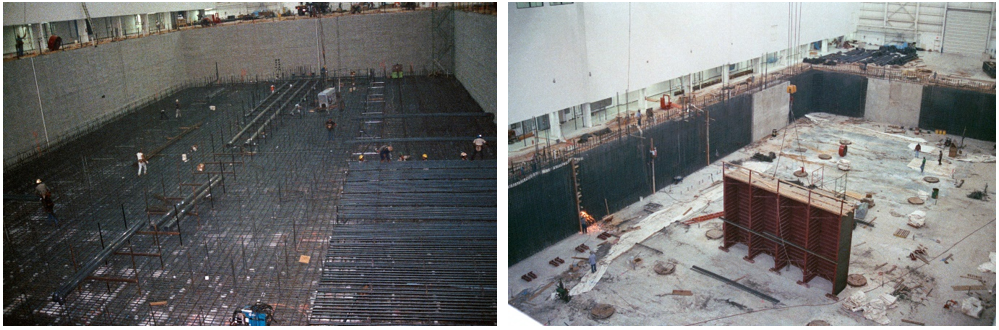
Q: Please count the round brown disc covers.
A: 11